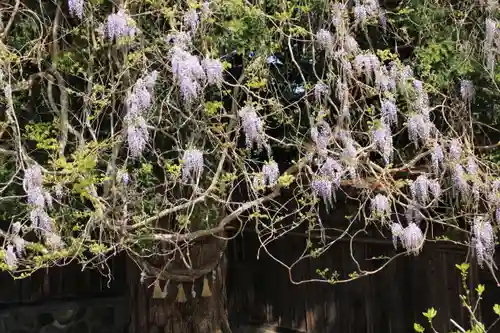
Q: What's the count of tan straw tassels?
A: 3